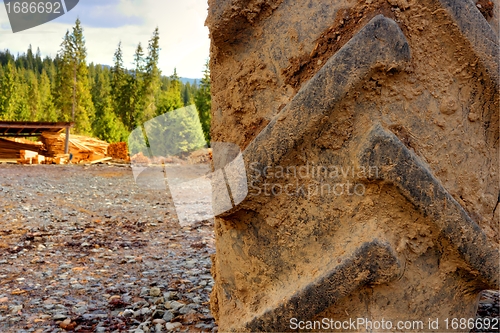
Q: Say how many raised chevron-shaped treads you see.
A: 4